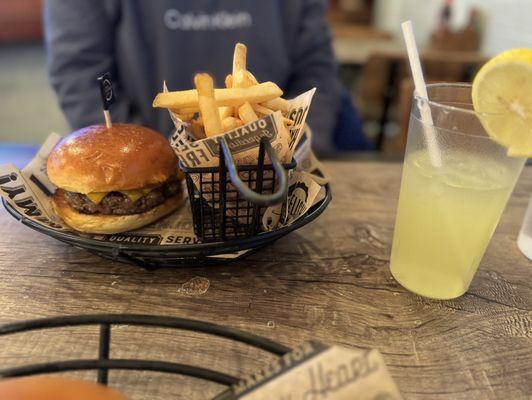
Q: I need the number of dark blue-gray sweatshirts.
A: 1